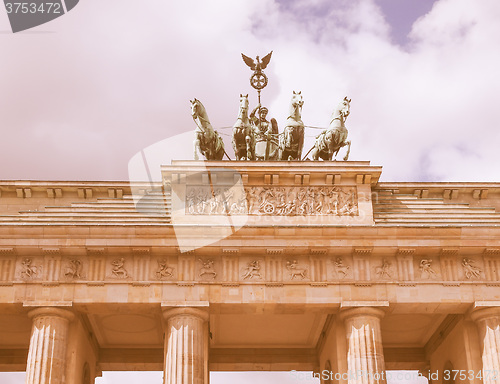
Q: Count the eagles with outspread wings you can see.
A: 1